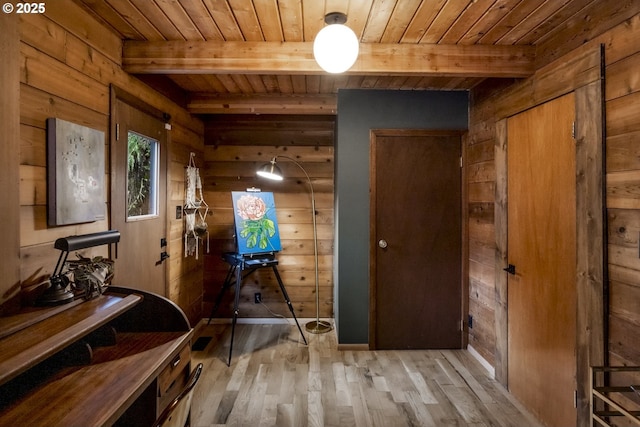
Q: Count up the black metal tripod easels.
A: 1